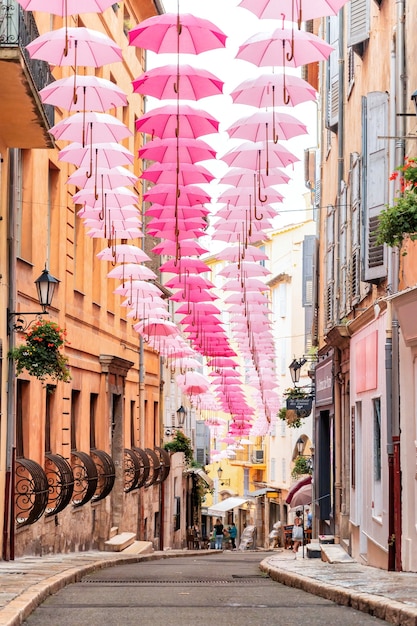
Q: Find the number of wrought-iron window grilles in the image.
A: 8